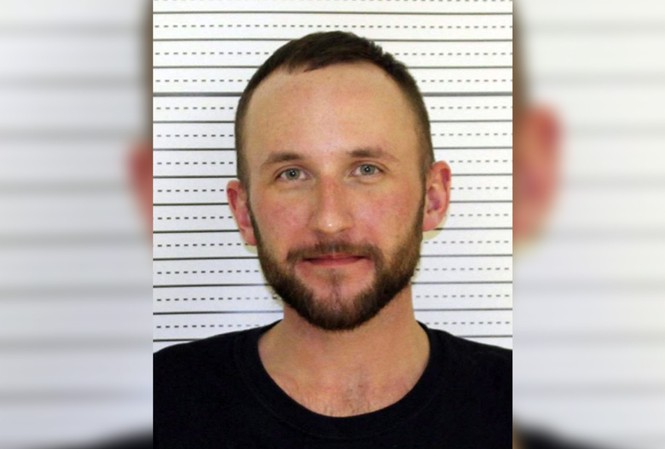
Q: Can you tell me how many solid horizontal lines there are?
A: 13